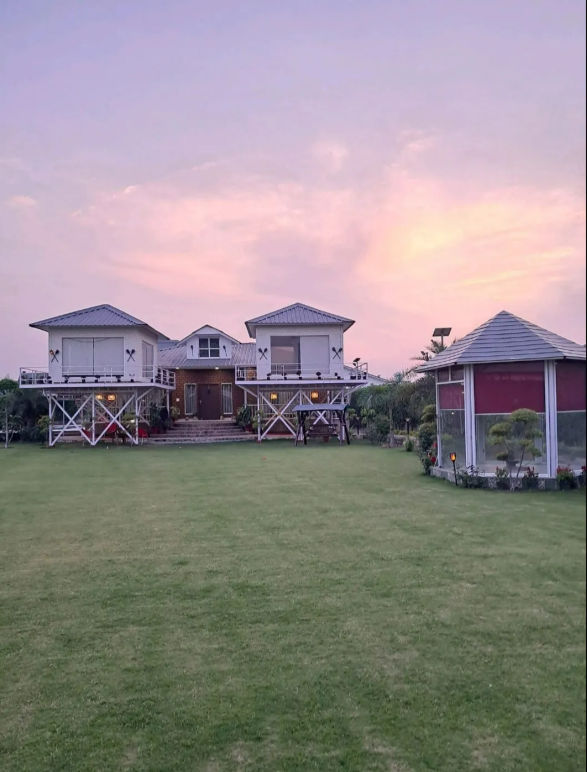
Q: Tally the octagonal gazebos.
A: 1